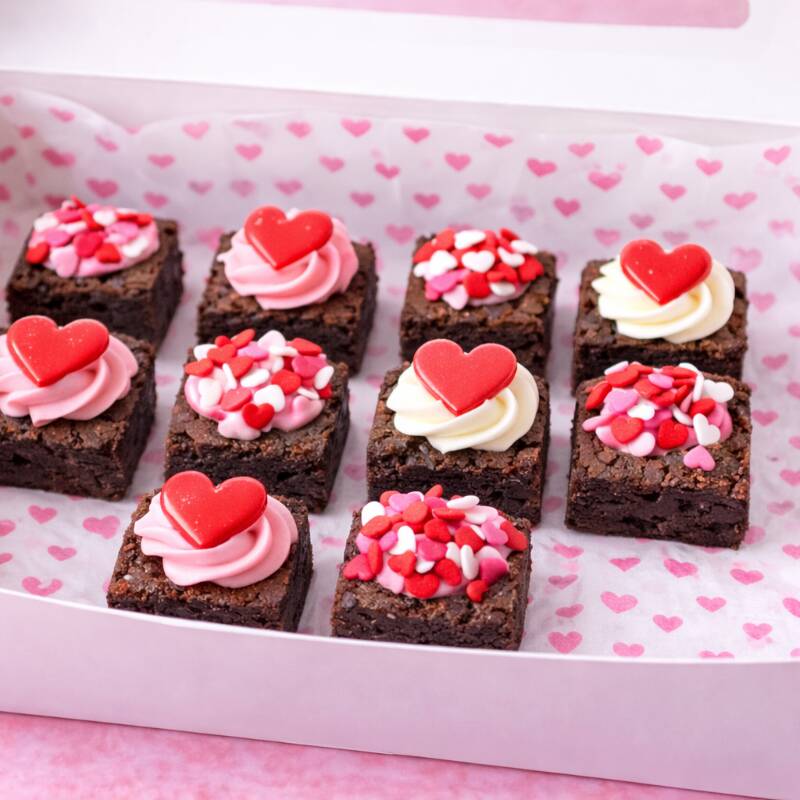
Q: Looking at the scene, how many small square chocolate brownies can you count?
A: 10